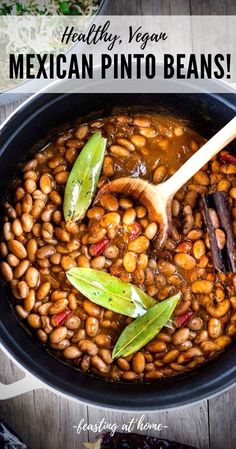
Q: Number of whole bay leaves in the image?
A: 3